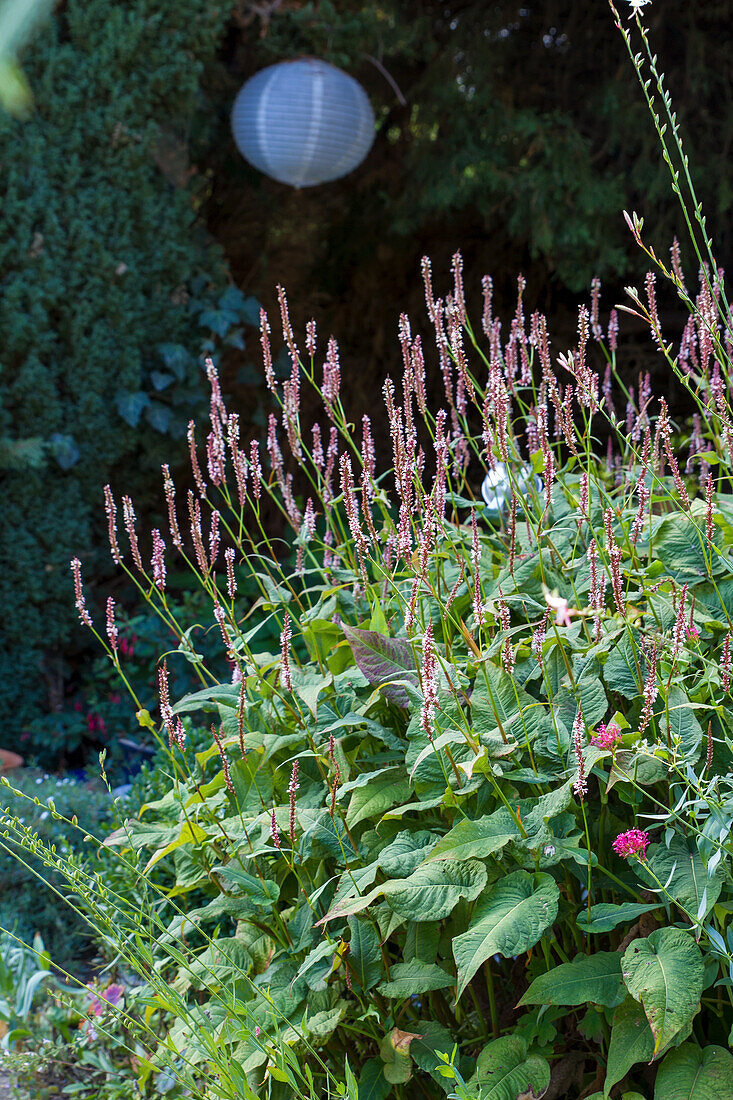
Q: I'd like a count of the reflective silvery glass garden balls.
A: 1